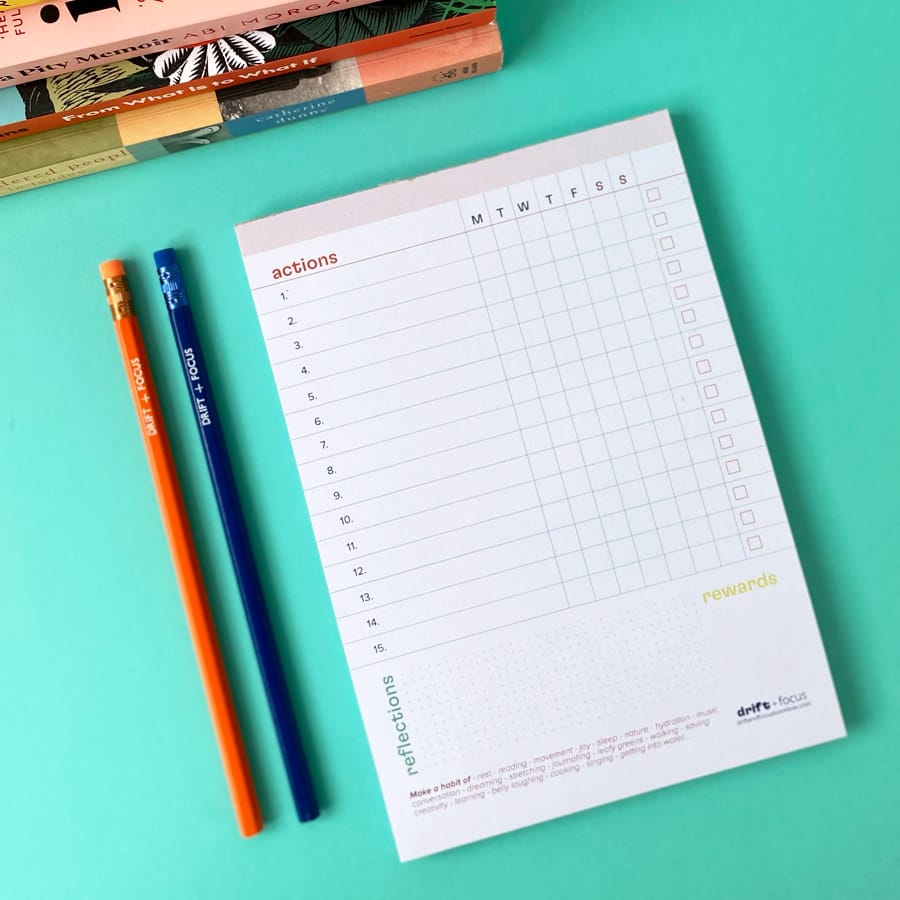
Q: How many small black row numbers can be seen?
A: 15